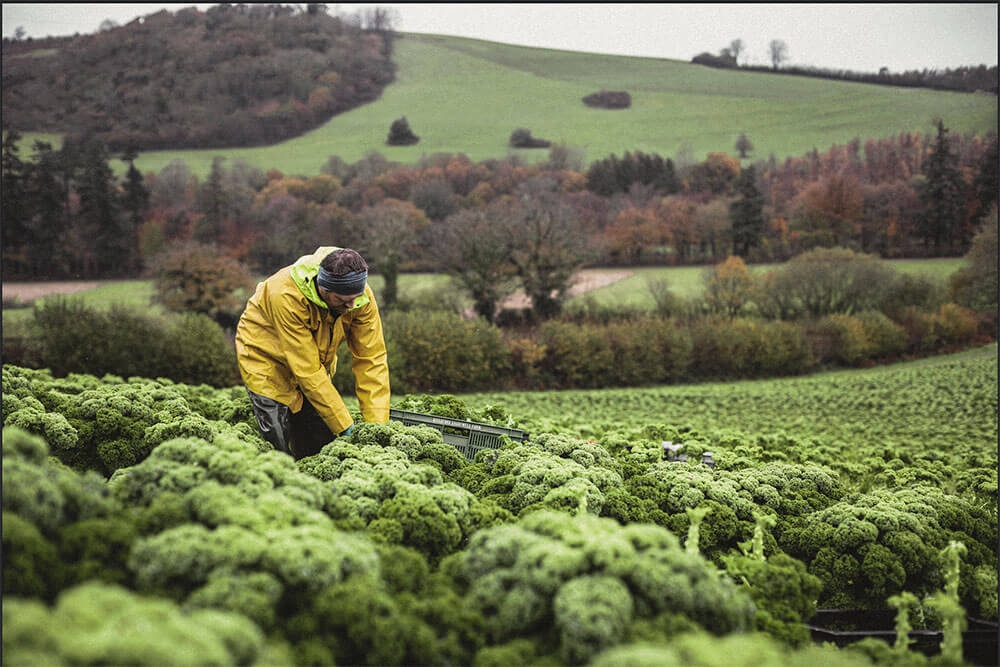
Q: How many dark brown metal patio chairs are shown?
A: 0